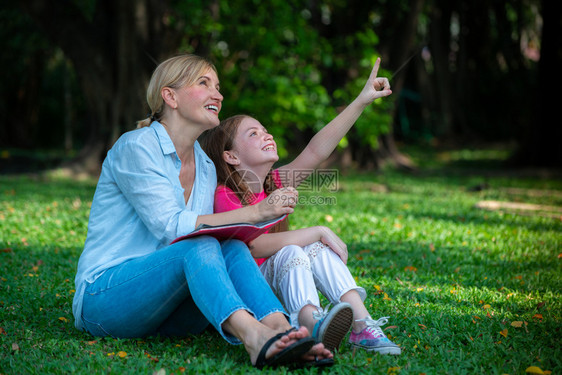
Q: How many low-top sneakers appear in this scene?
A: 2